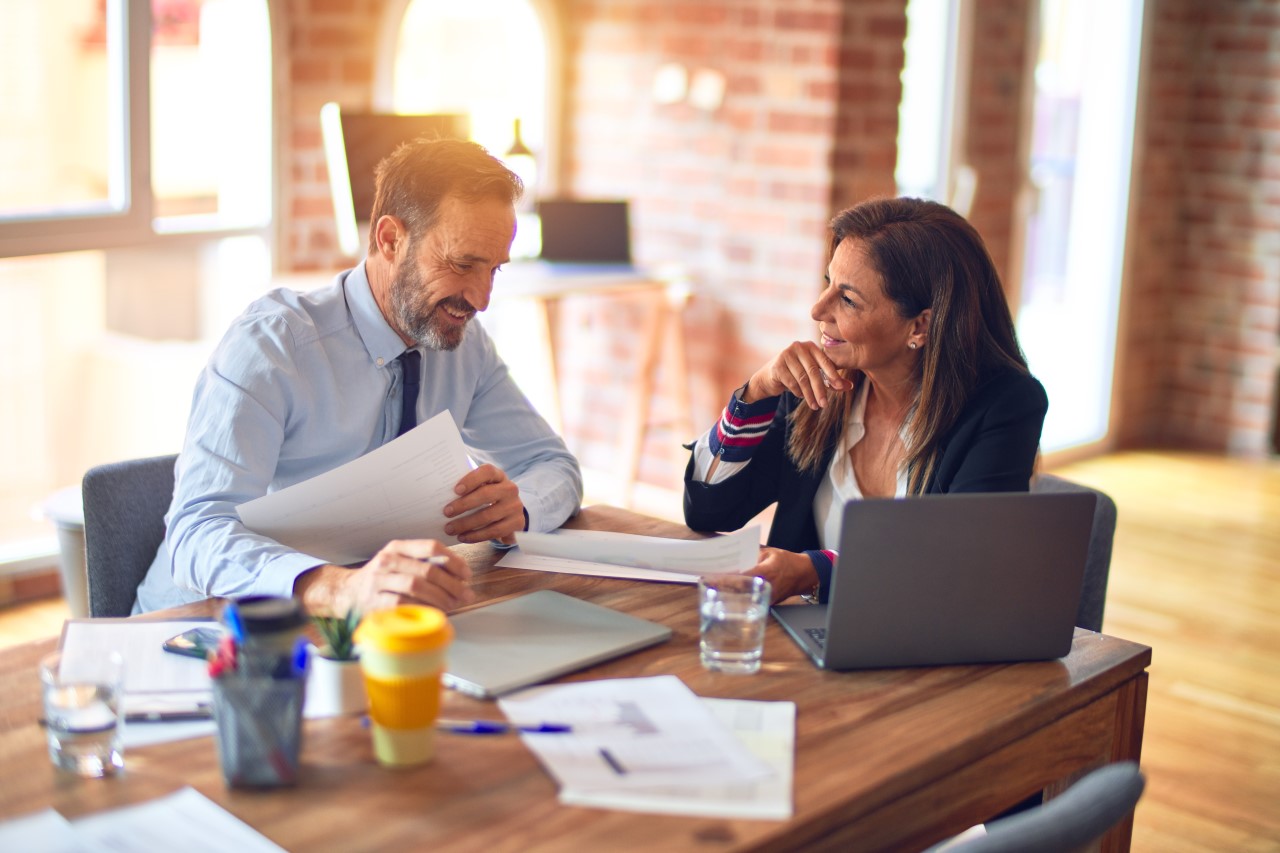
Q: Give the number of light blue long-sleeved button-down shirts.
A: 1